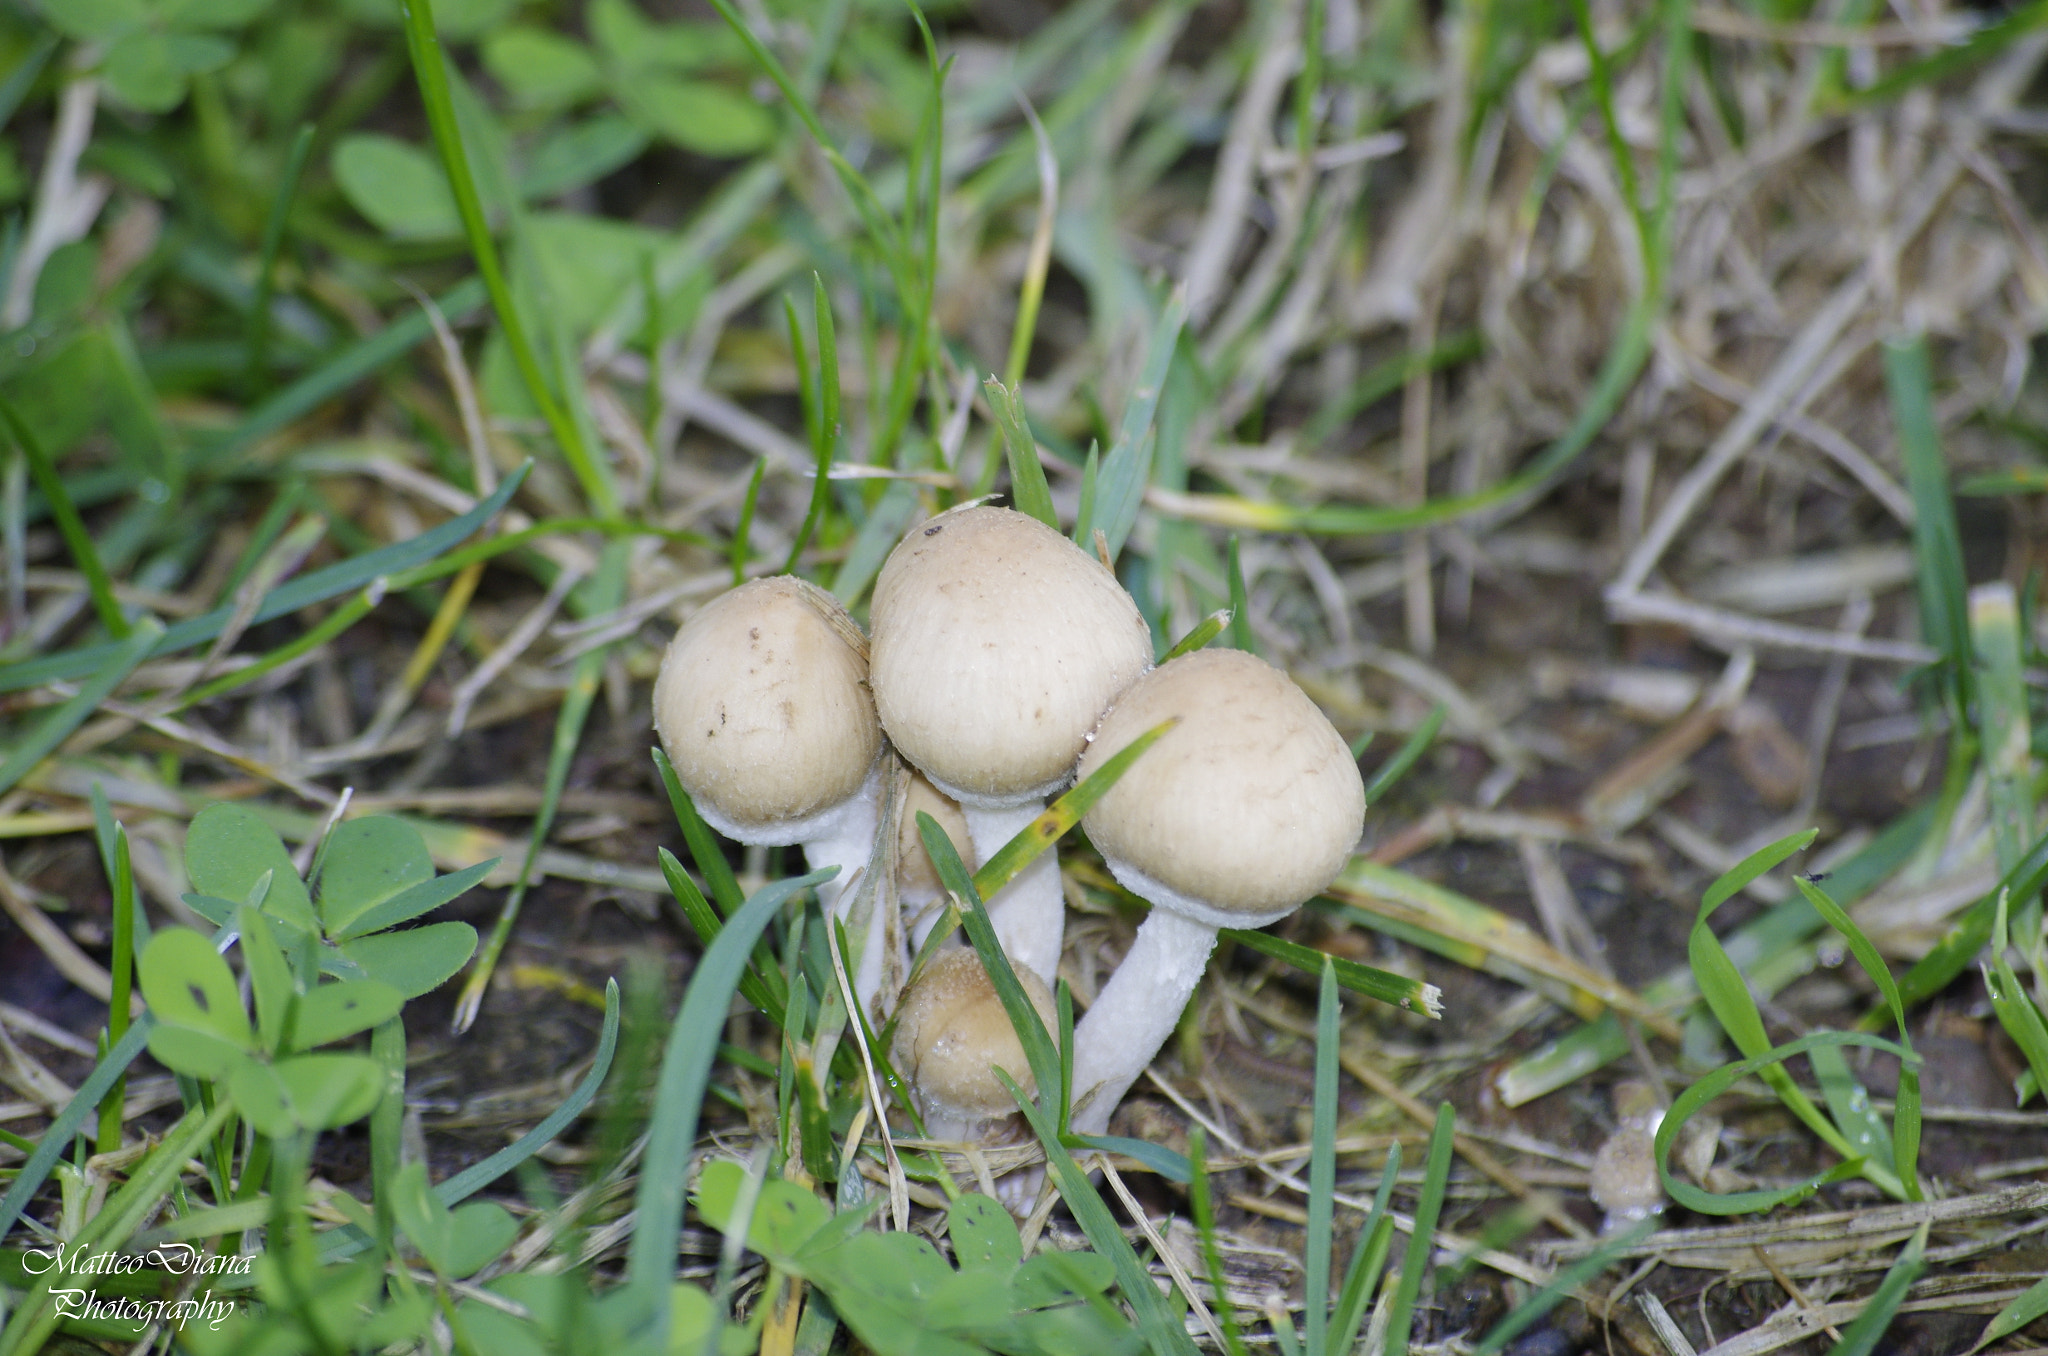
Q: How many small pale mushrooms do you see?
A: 5